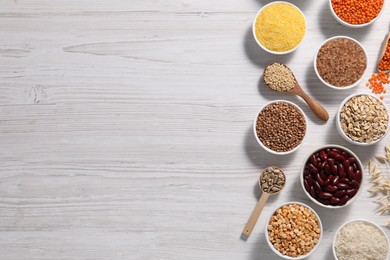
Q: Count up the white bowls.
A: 8